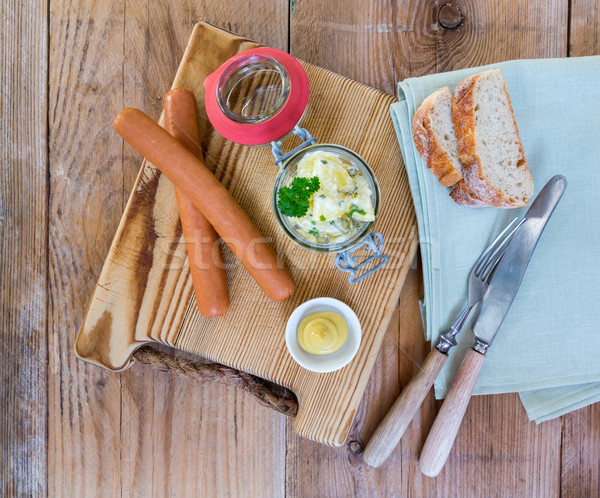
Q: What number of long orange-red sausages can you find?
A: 2